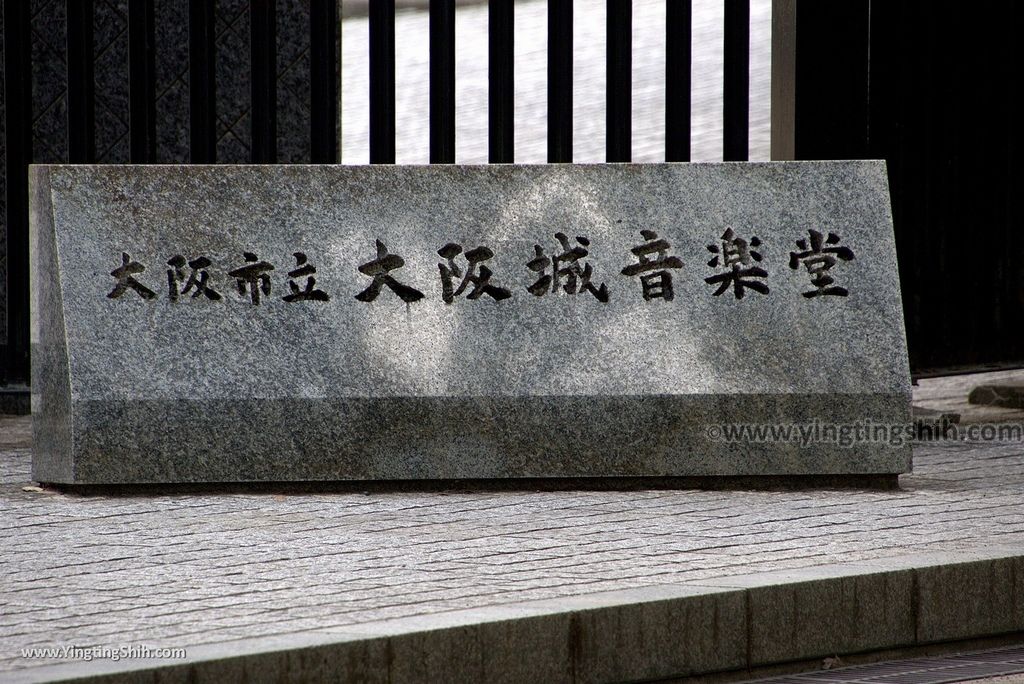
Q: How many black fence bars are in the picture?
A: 13